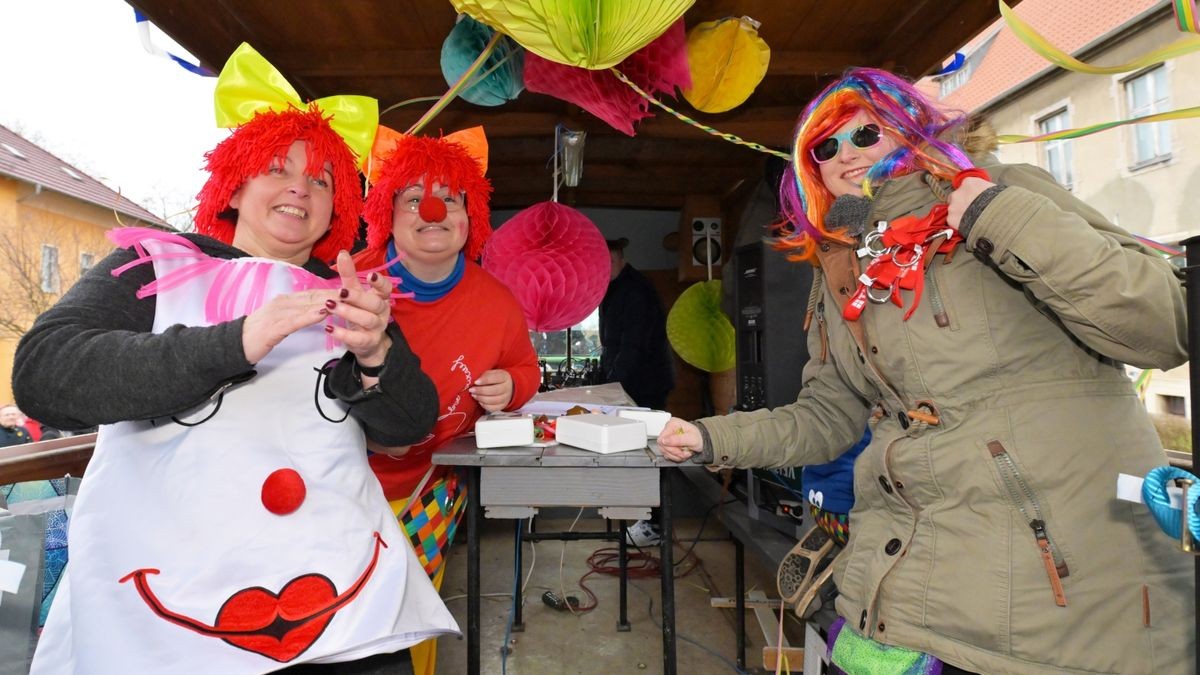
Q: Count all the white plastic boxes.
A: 3